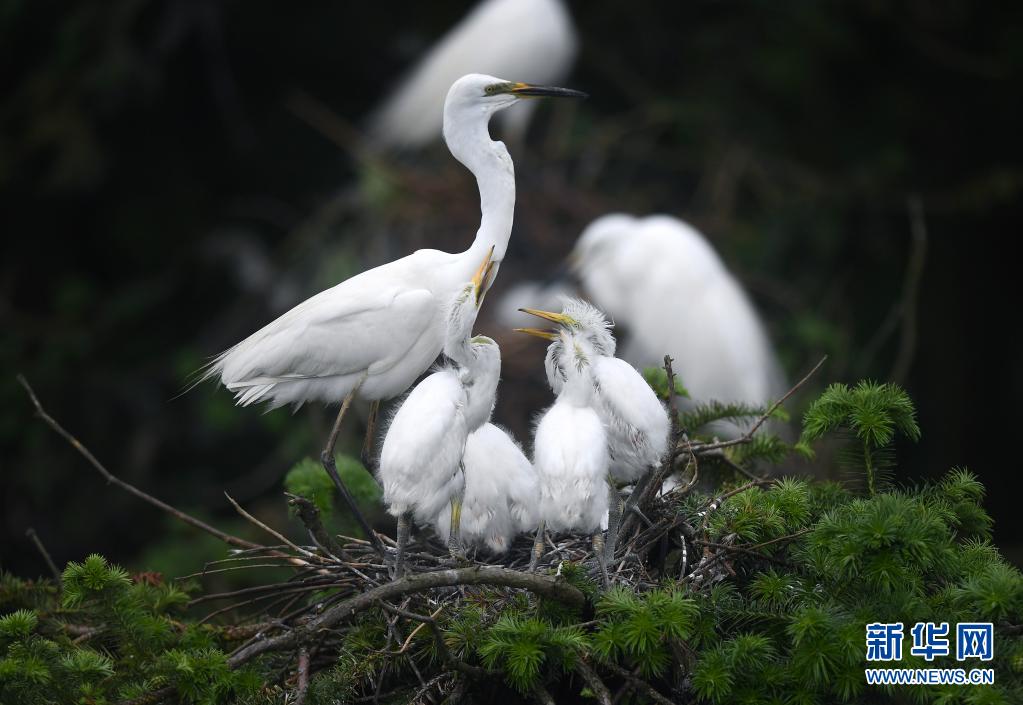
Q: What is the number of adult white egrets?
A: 3